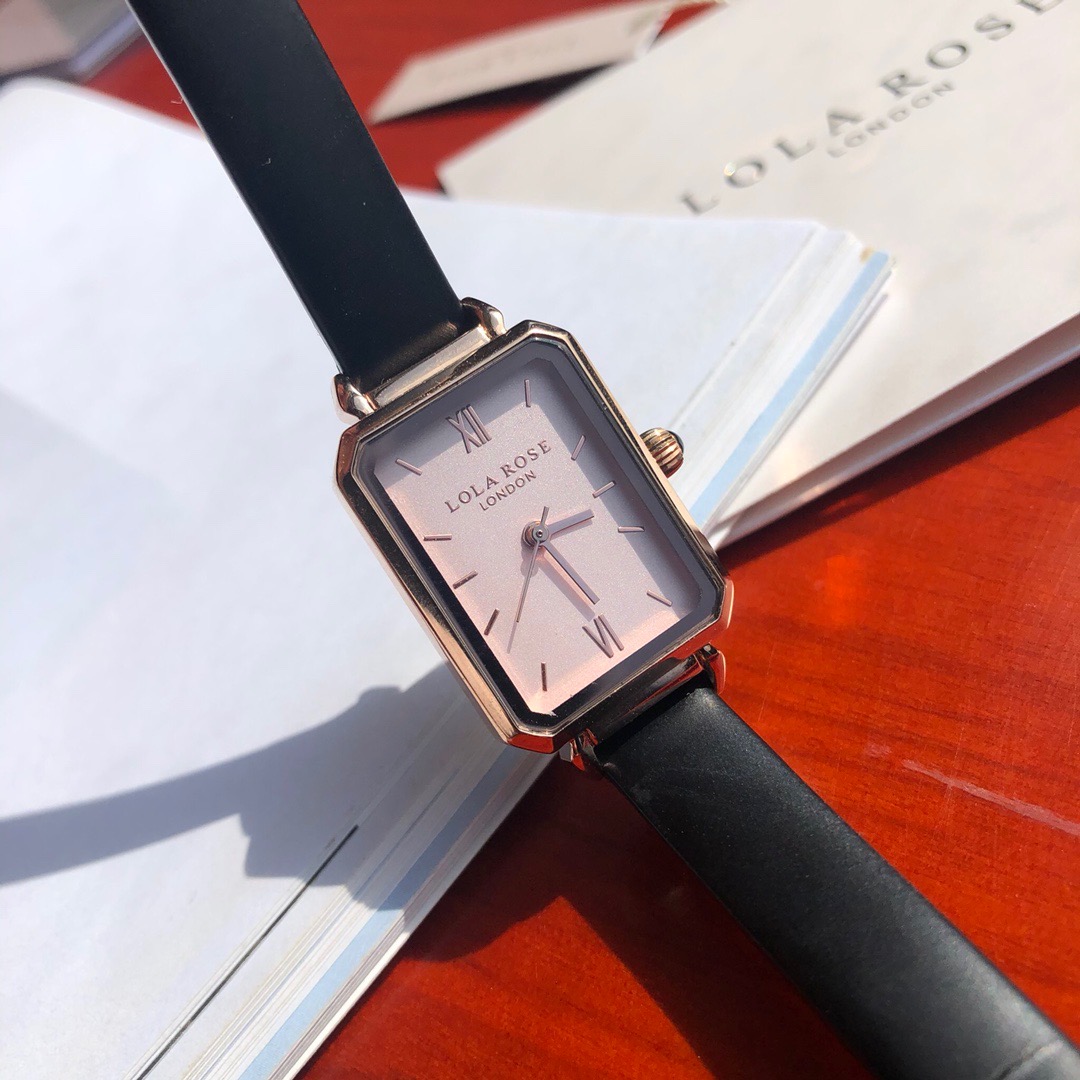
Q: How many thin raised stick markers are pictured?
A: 10